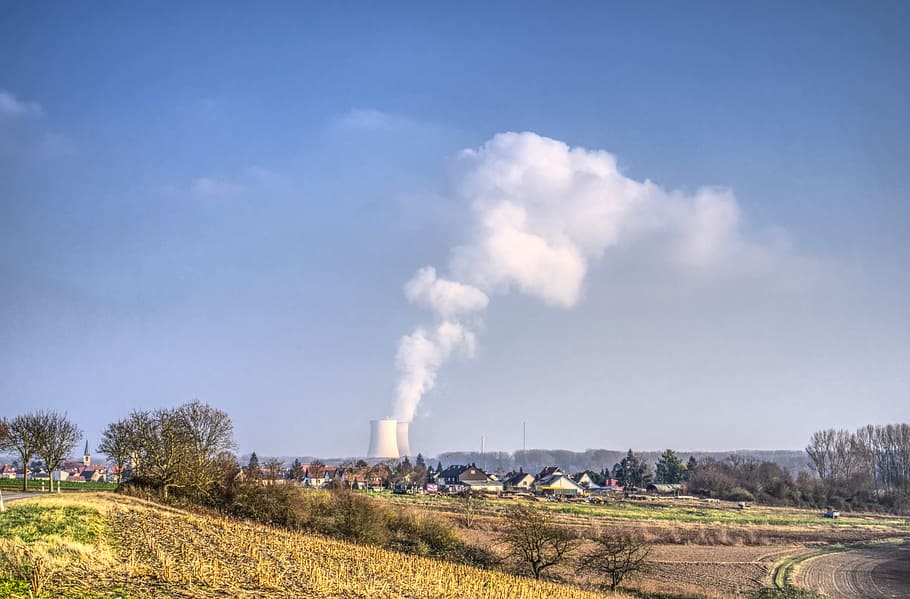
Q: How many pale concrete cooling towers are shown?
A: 2